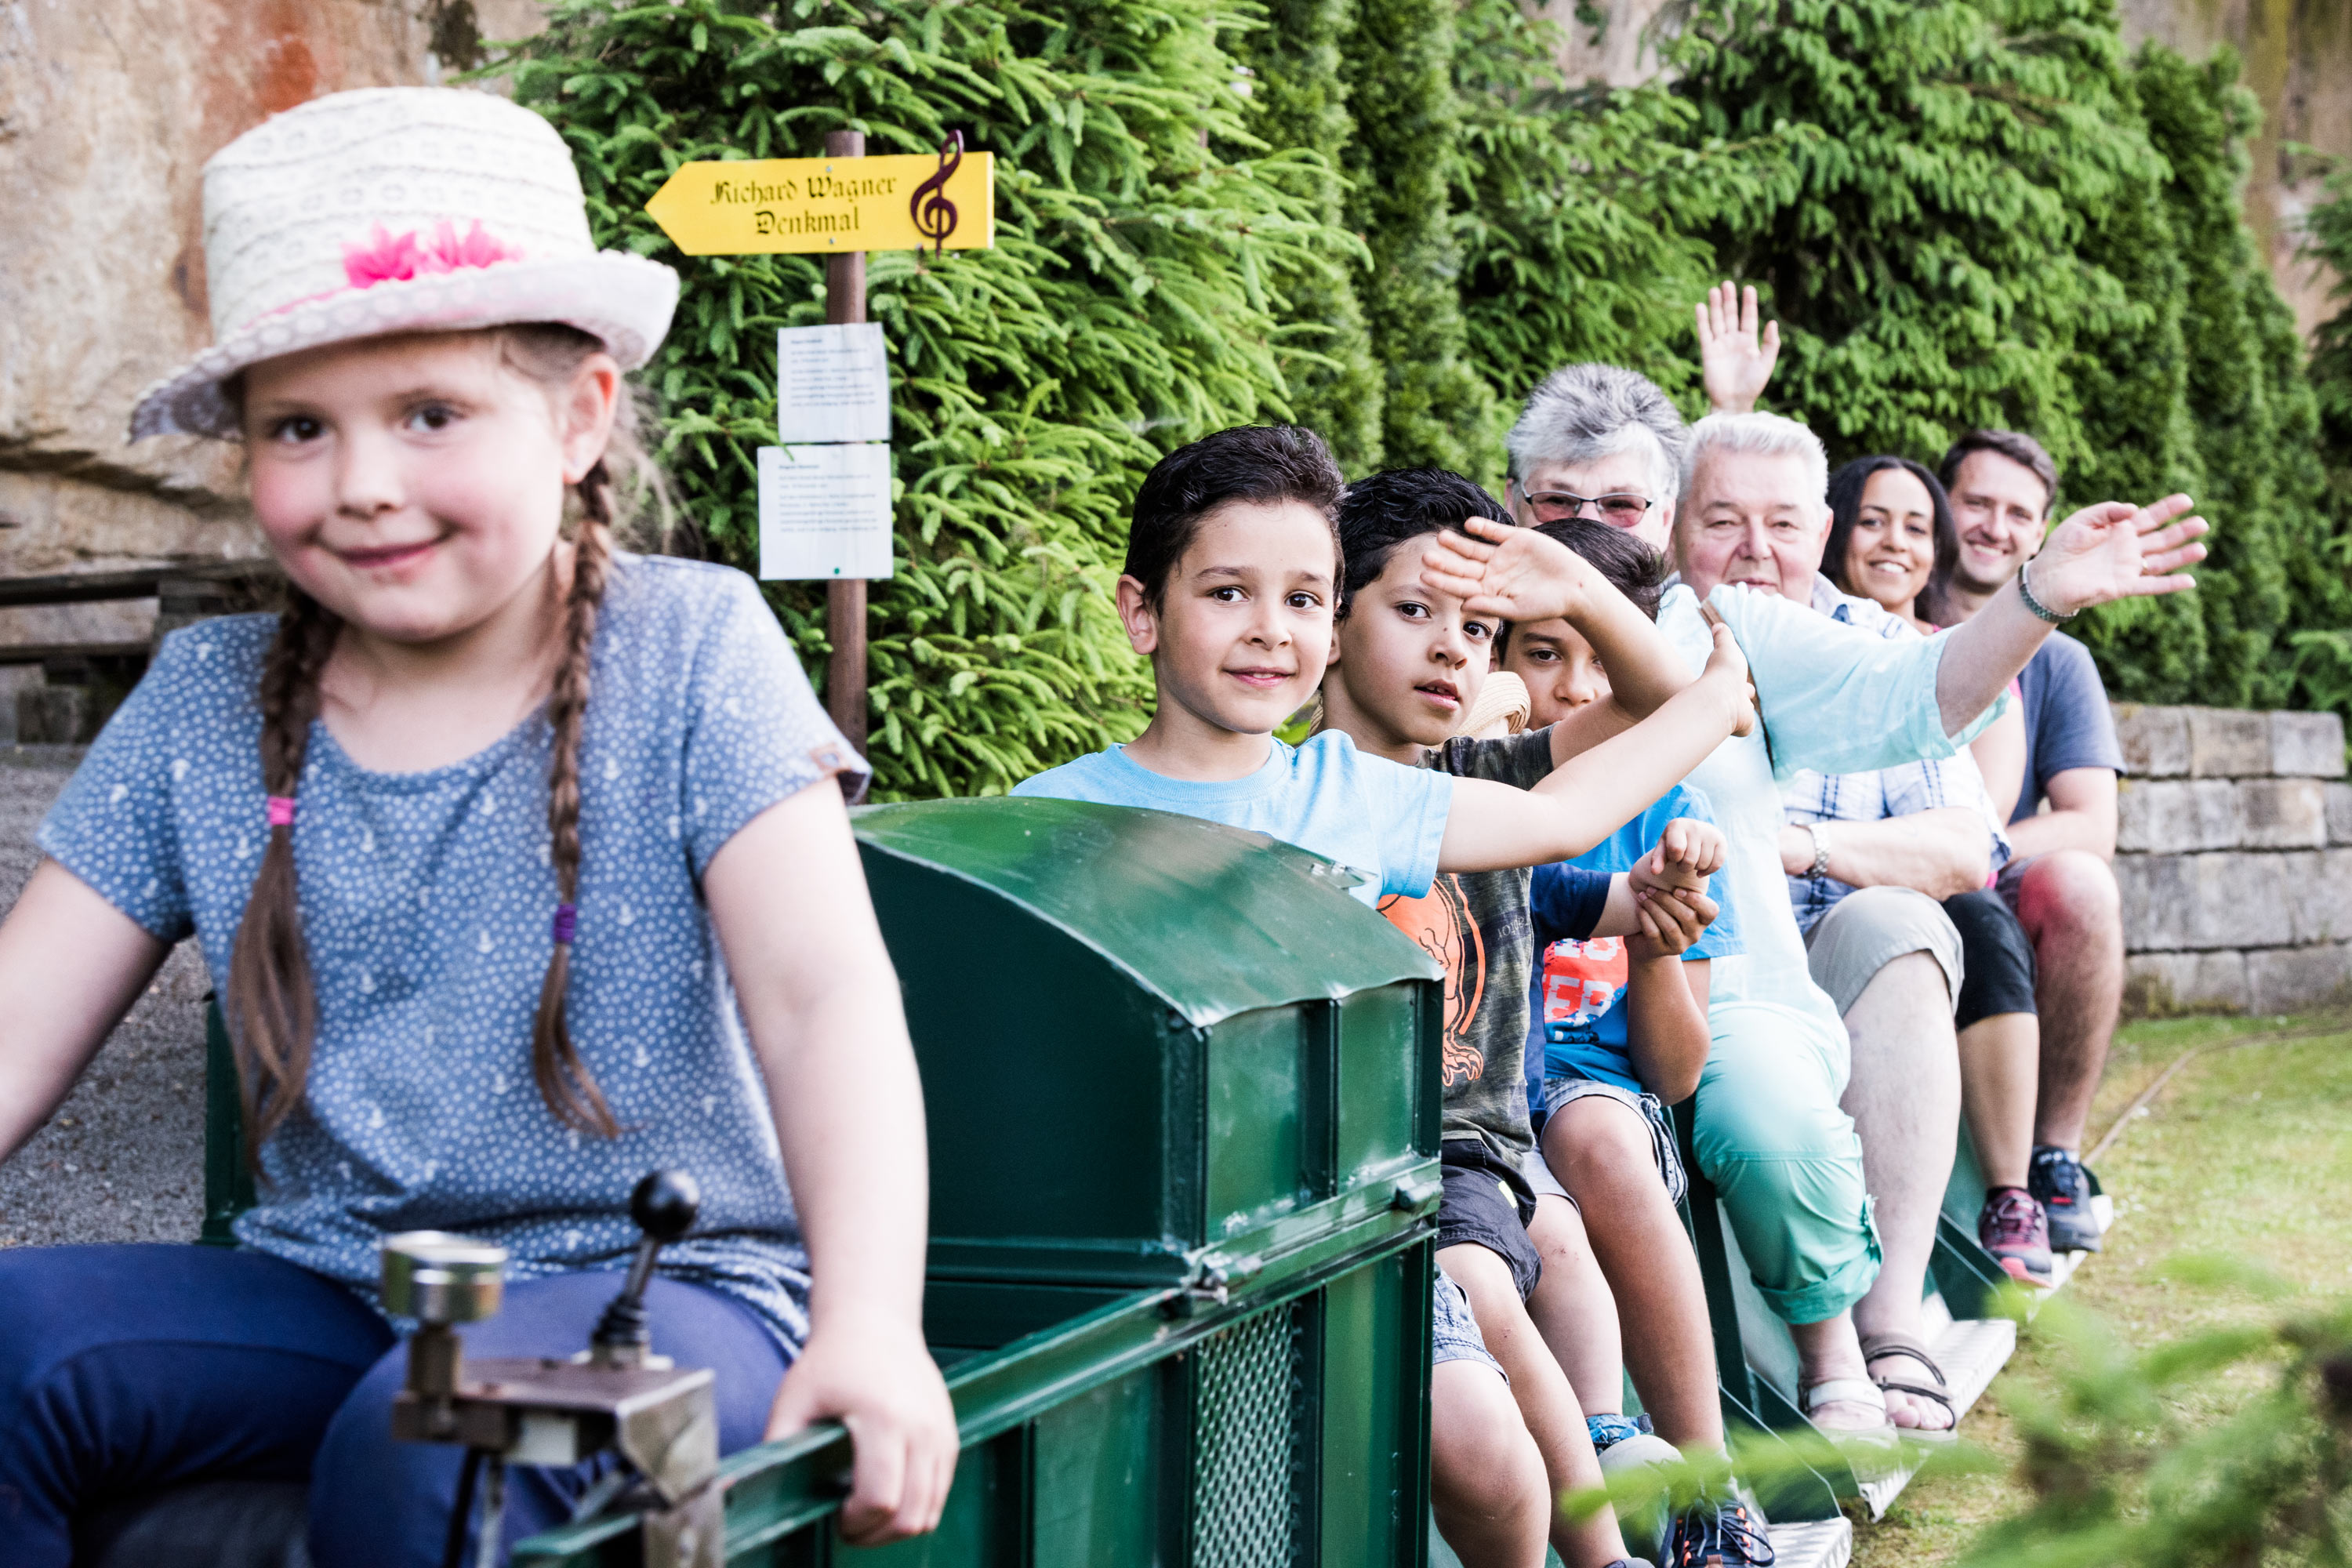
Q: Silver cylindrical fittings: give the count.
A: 1